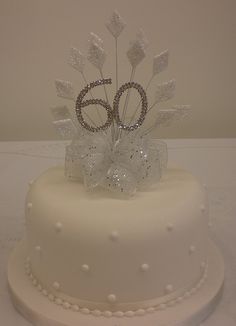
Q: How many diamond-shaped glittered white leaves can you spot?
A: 13